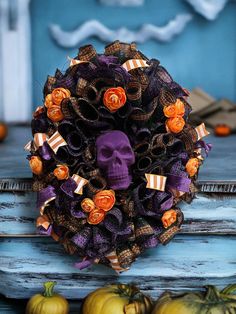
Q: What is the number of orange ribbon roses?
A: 14